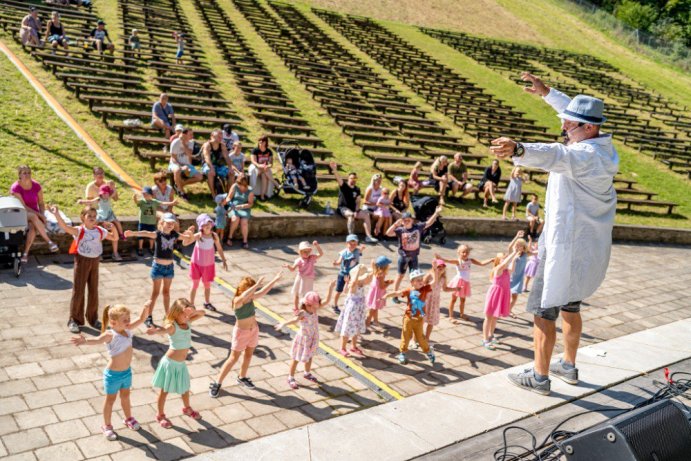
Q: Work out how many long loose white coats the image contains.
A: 1